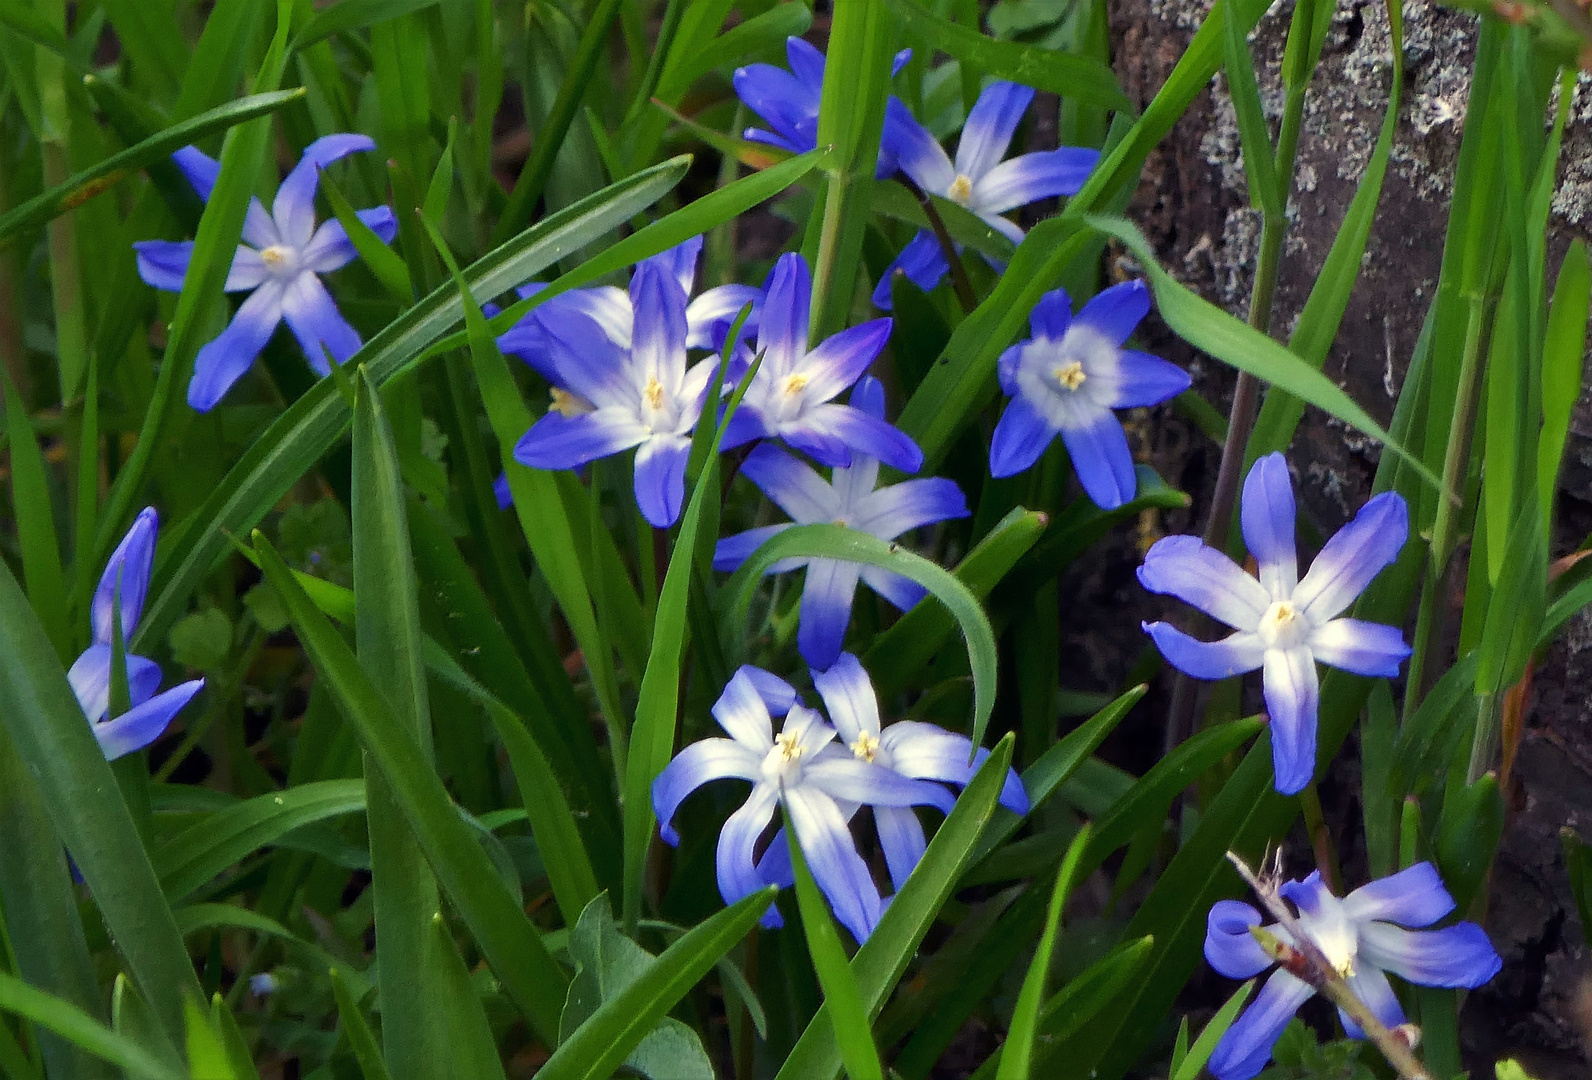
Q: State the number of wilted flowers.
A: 0